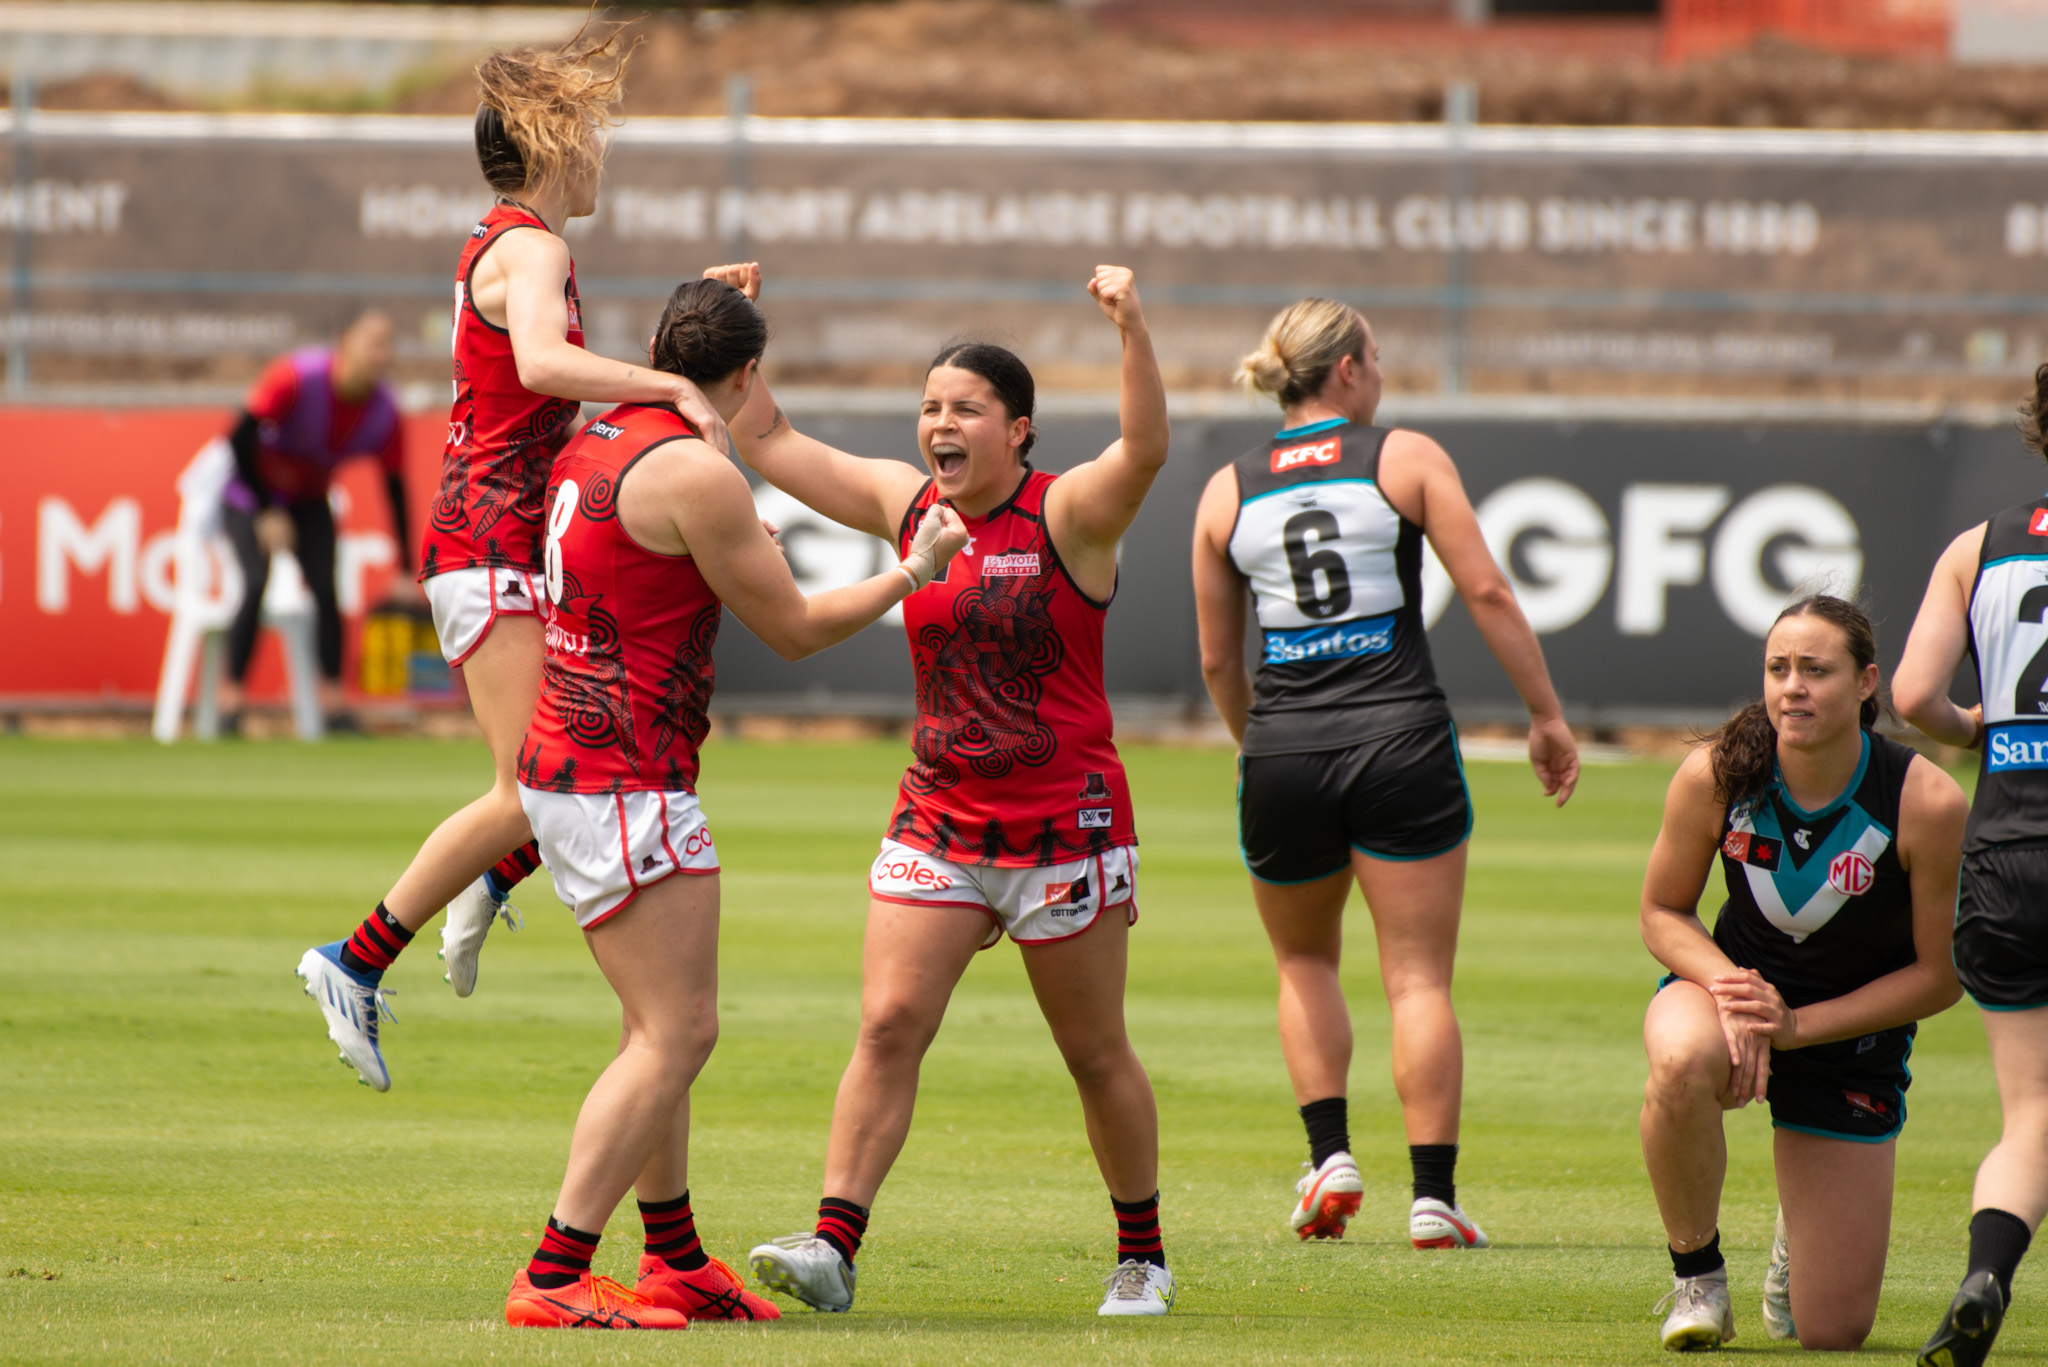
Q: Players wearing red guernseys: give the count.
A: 3